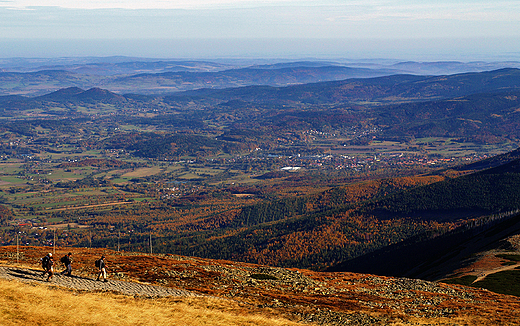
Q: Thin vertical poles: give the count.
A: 5